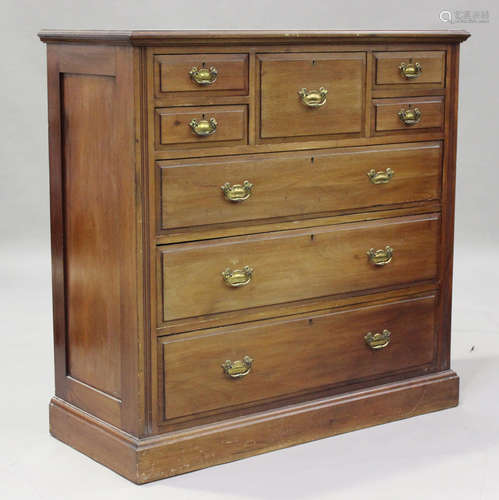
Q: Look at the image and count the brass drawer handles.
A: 11